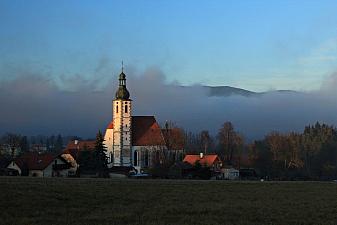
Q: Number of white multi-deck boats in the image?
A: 0